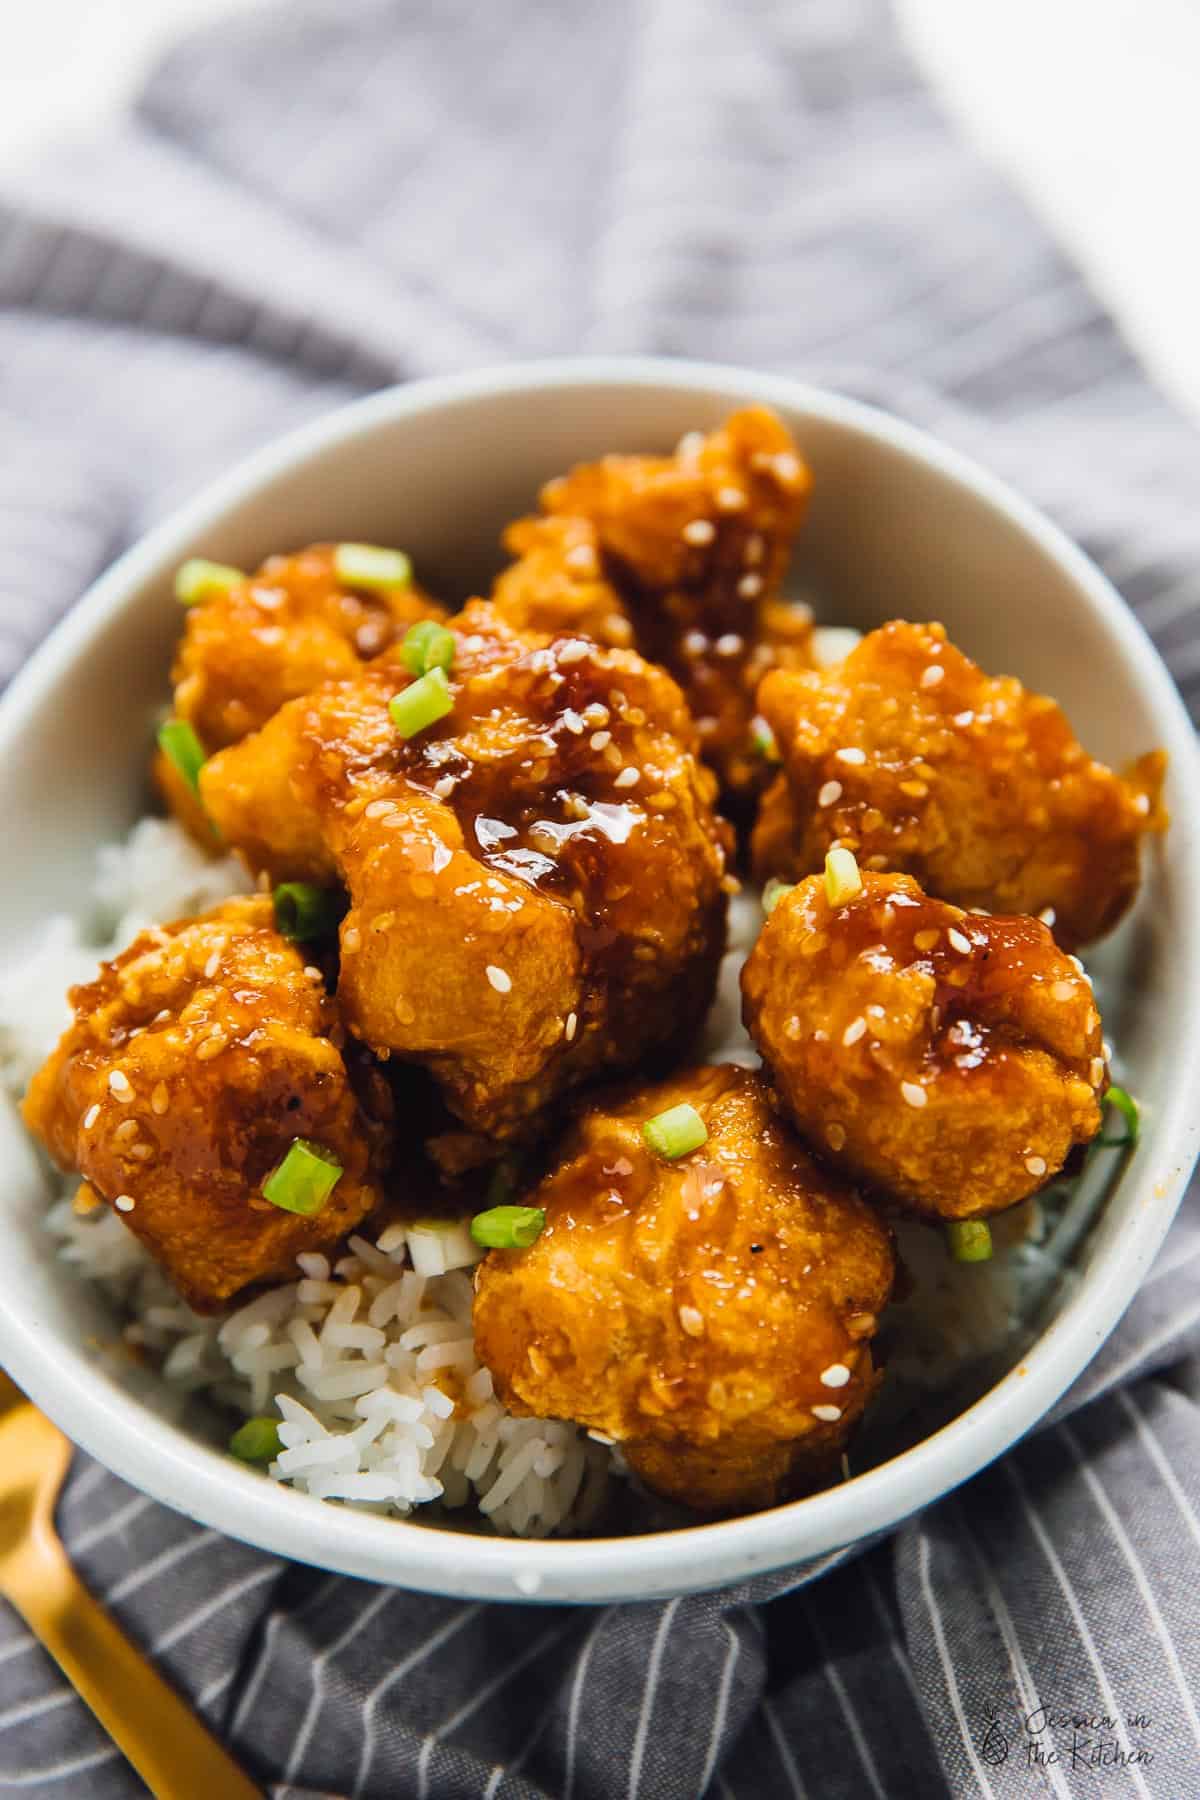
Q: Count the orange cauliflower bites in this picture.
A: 7